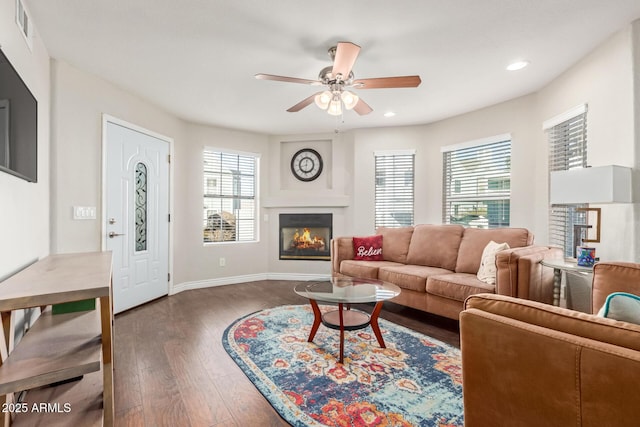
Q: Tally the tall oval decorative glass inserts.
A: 1